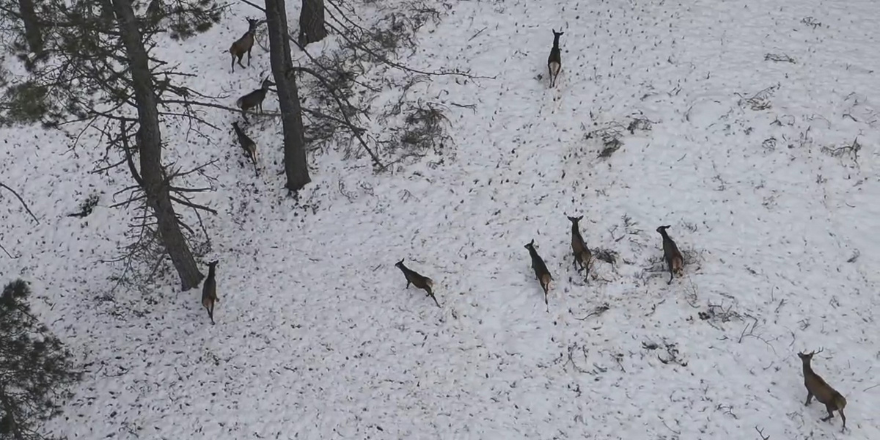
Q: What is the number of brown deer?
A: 10